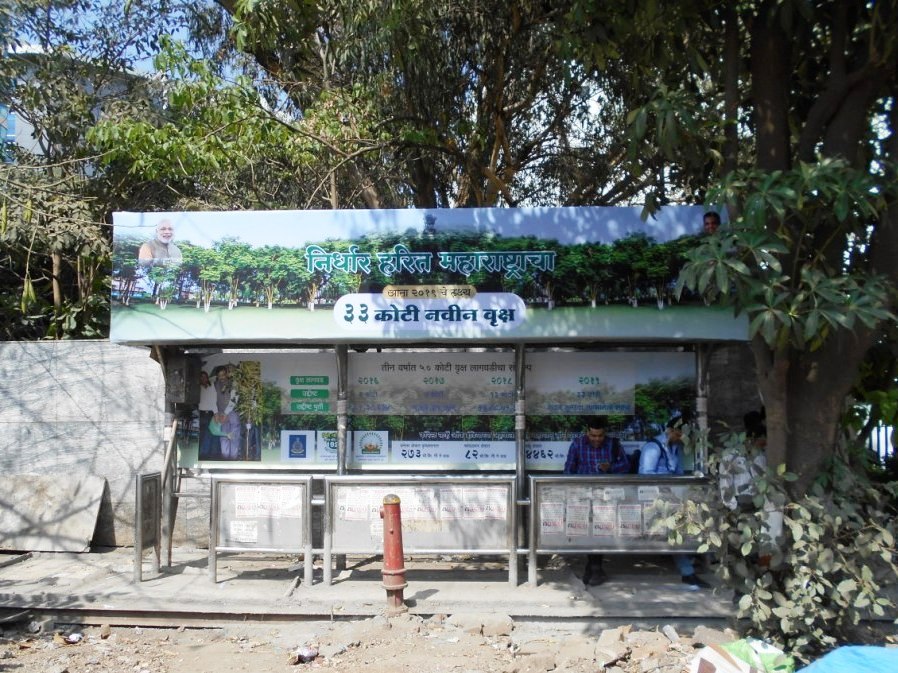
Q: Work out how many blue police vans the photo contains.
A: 0